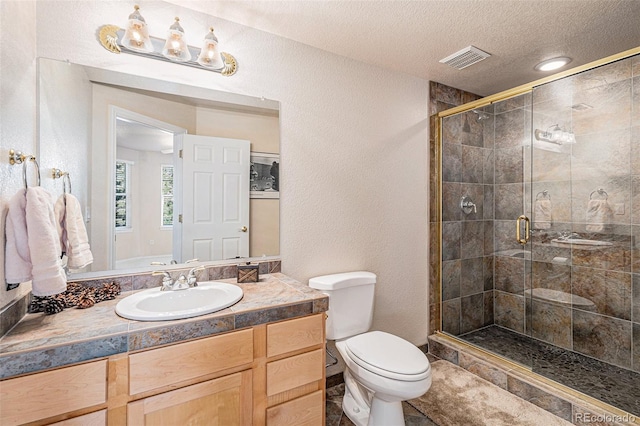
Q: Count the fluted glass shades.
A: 3